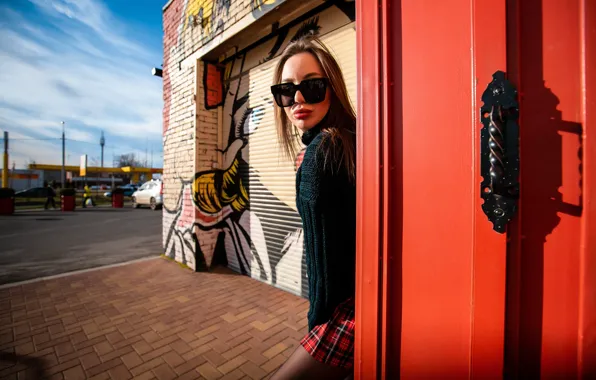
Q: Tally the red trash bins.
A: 3